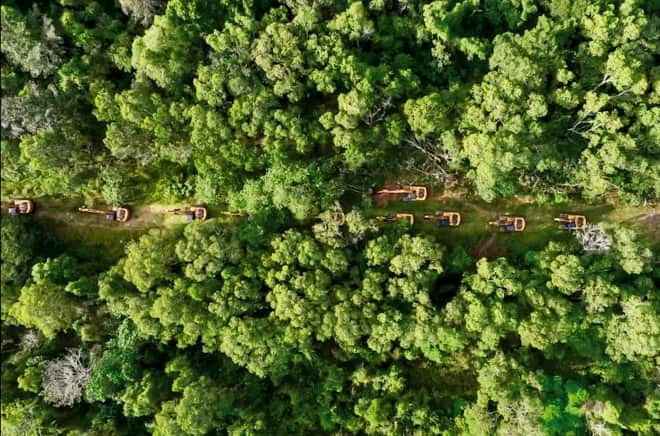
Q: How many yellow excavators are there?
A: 10